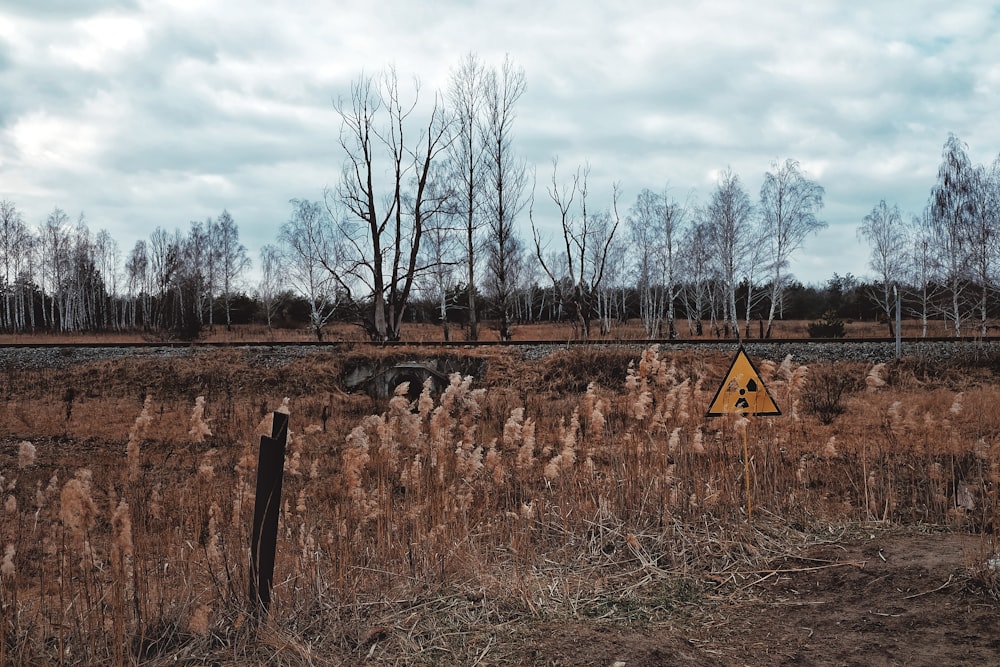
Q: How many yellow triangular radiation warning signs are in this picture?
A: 1